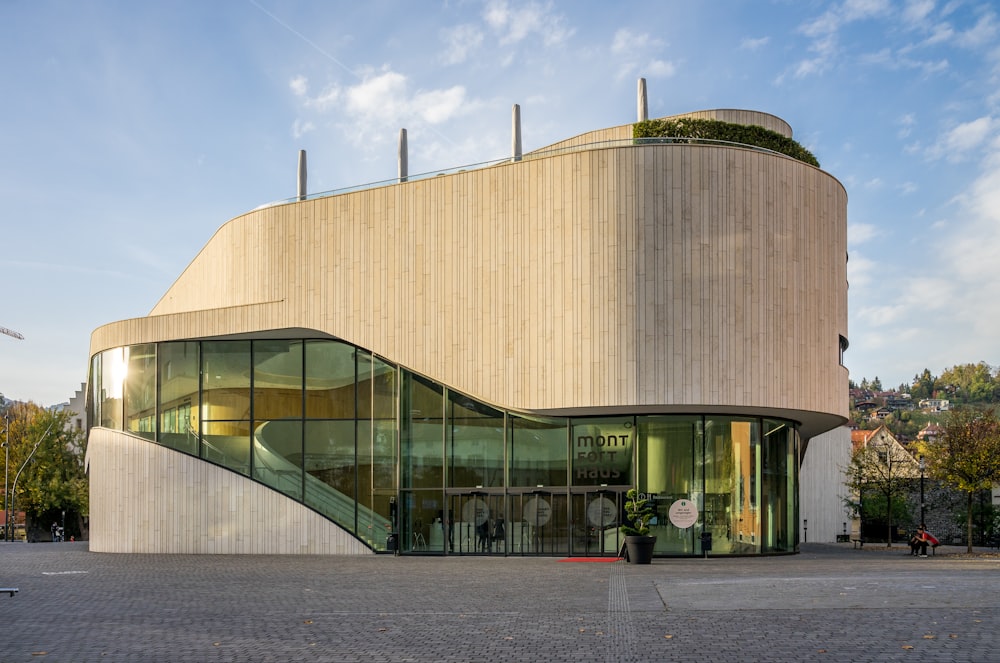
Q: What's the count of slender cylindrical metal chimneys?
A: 4